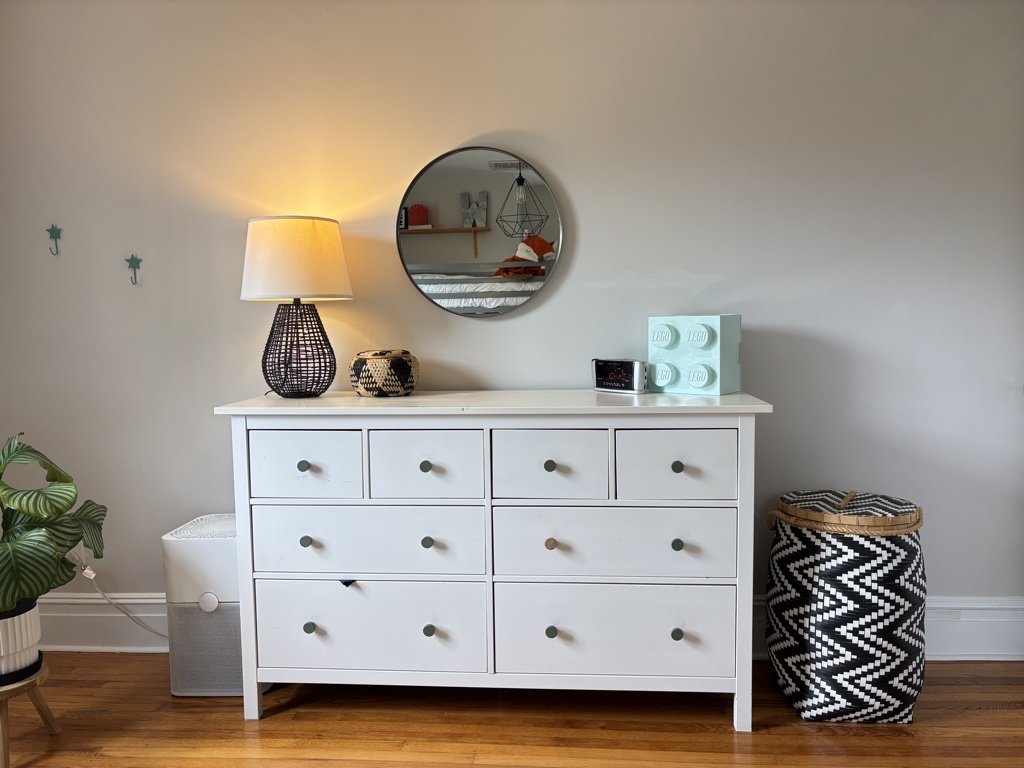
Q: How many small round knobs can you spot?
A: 12